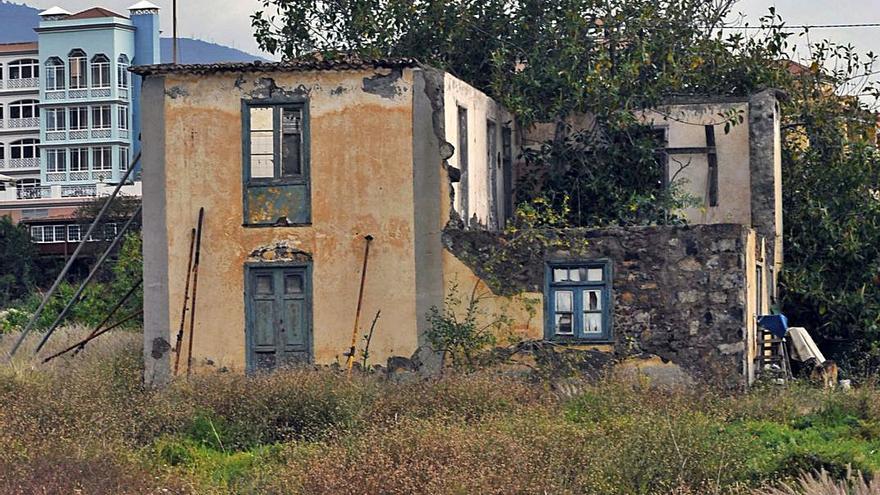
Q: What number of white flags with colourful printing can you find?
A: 0